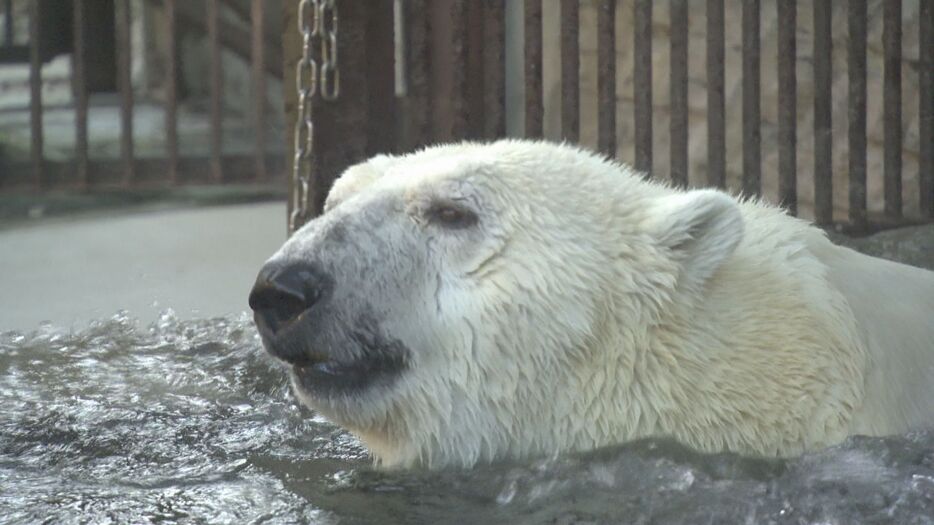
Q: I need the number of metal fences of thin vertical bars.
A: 2